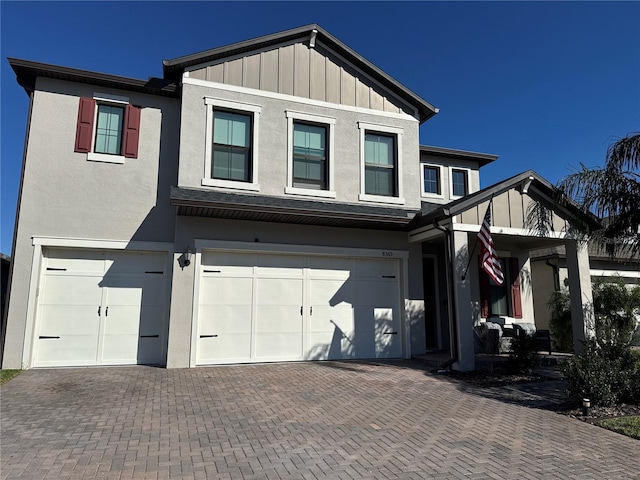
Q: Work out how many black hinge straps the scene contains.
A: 8